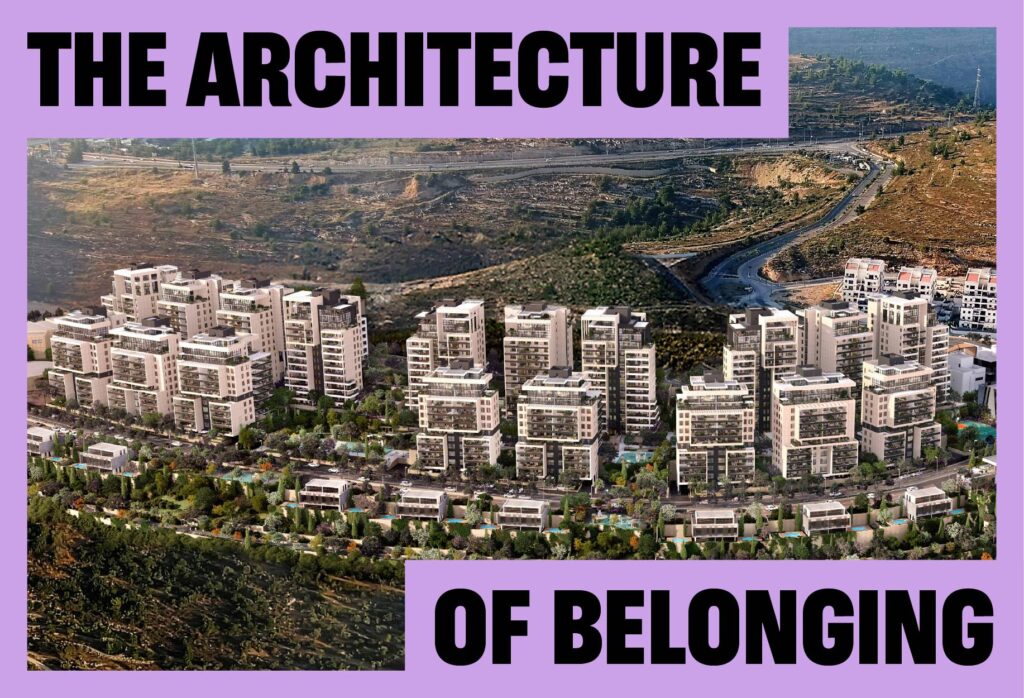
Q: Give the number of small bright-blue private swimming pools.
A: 15